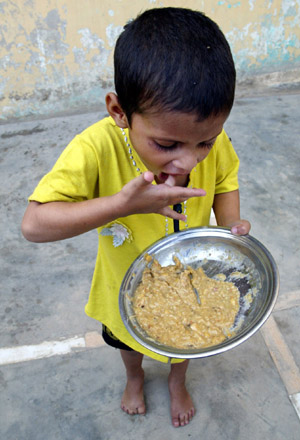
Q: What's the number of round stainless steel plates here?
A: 1